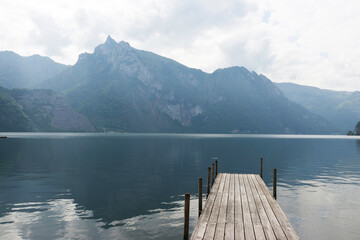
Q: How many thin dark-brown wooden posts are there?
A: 7